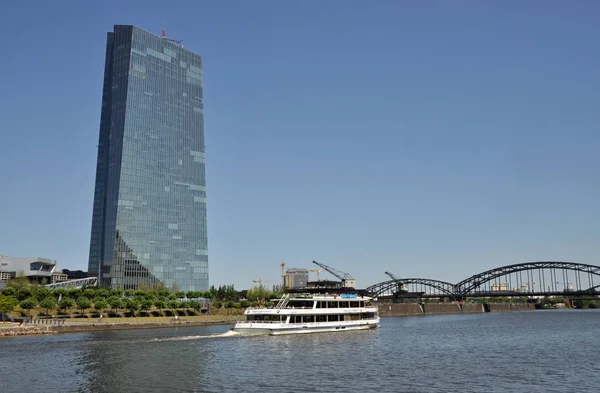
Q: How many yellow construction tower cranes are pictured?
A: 3